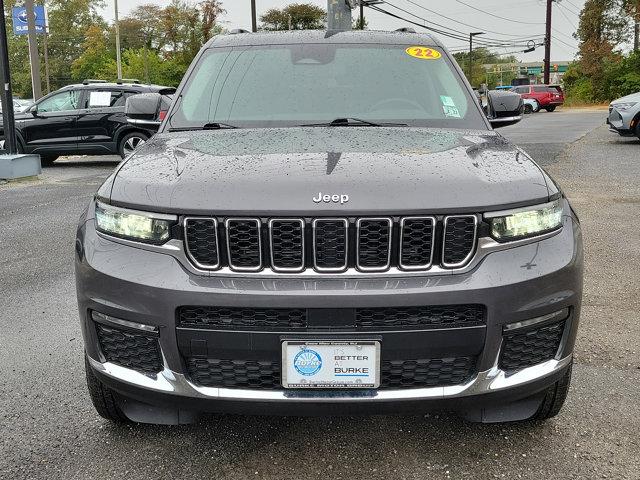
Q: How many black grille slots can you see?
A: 7